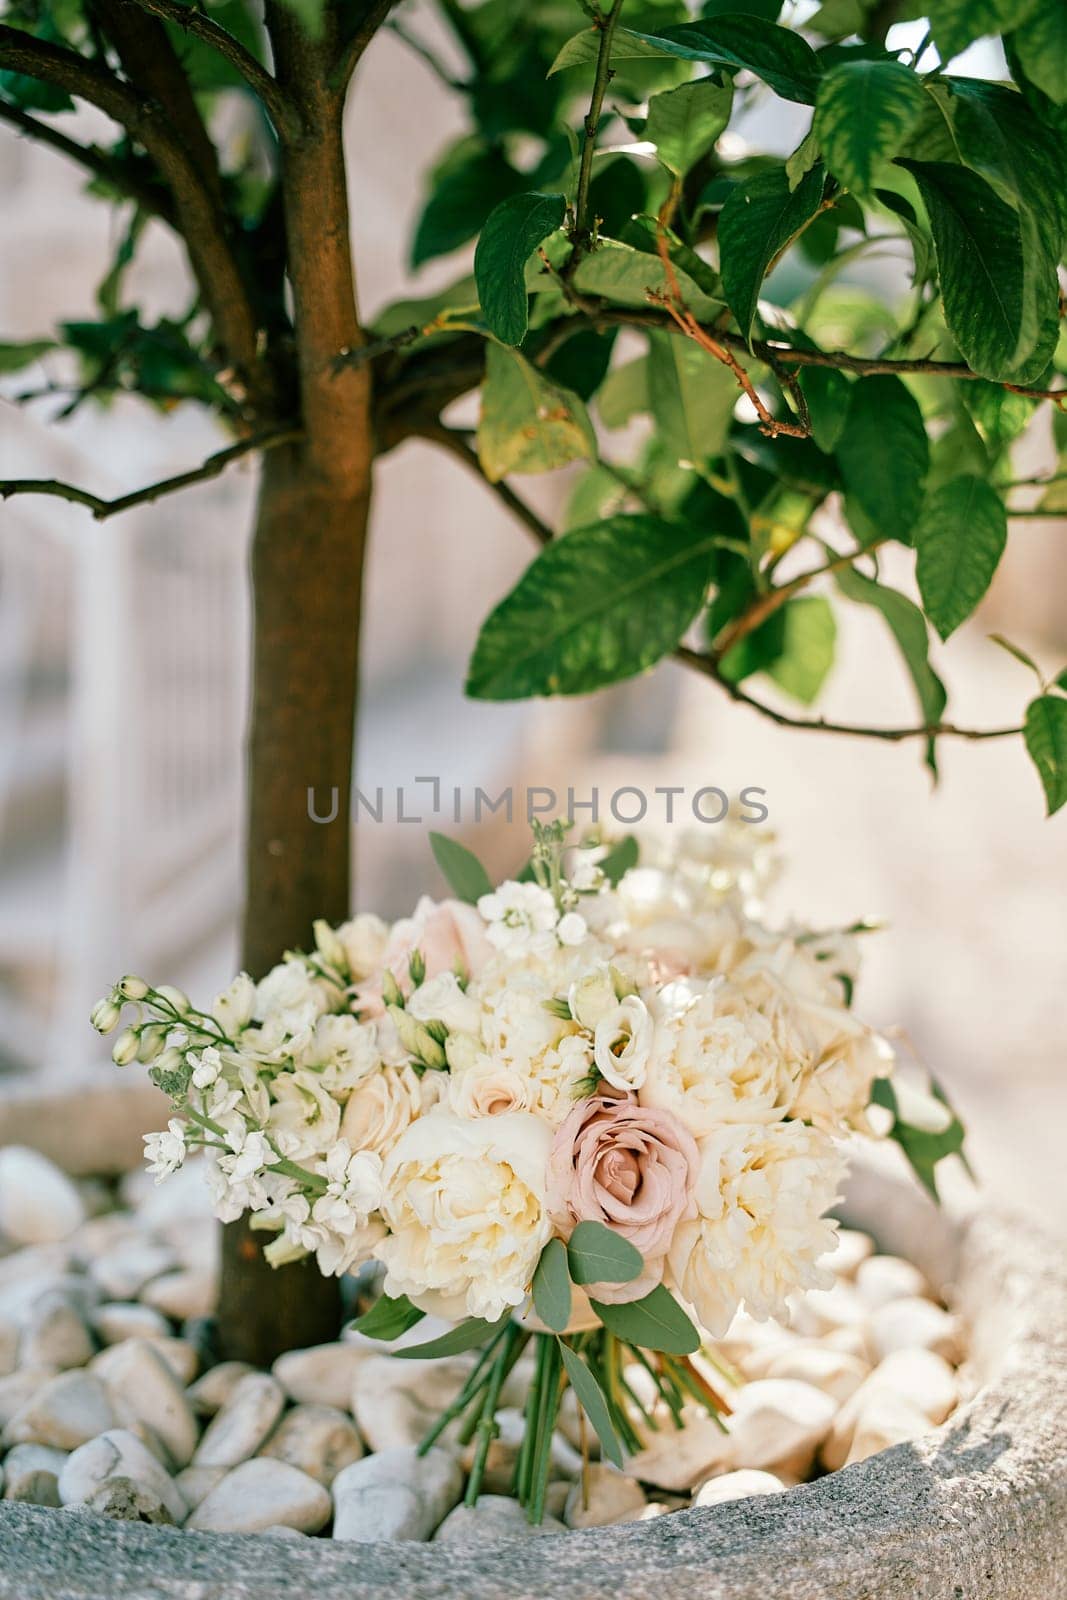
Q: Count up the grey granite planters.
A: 1